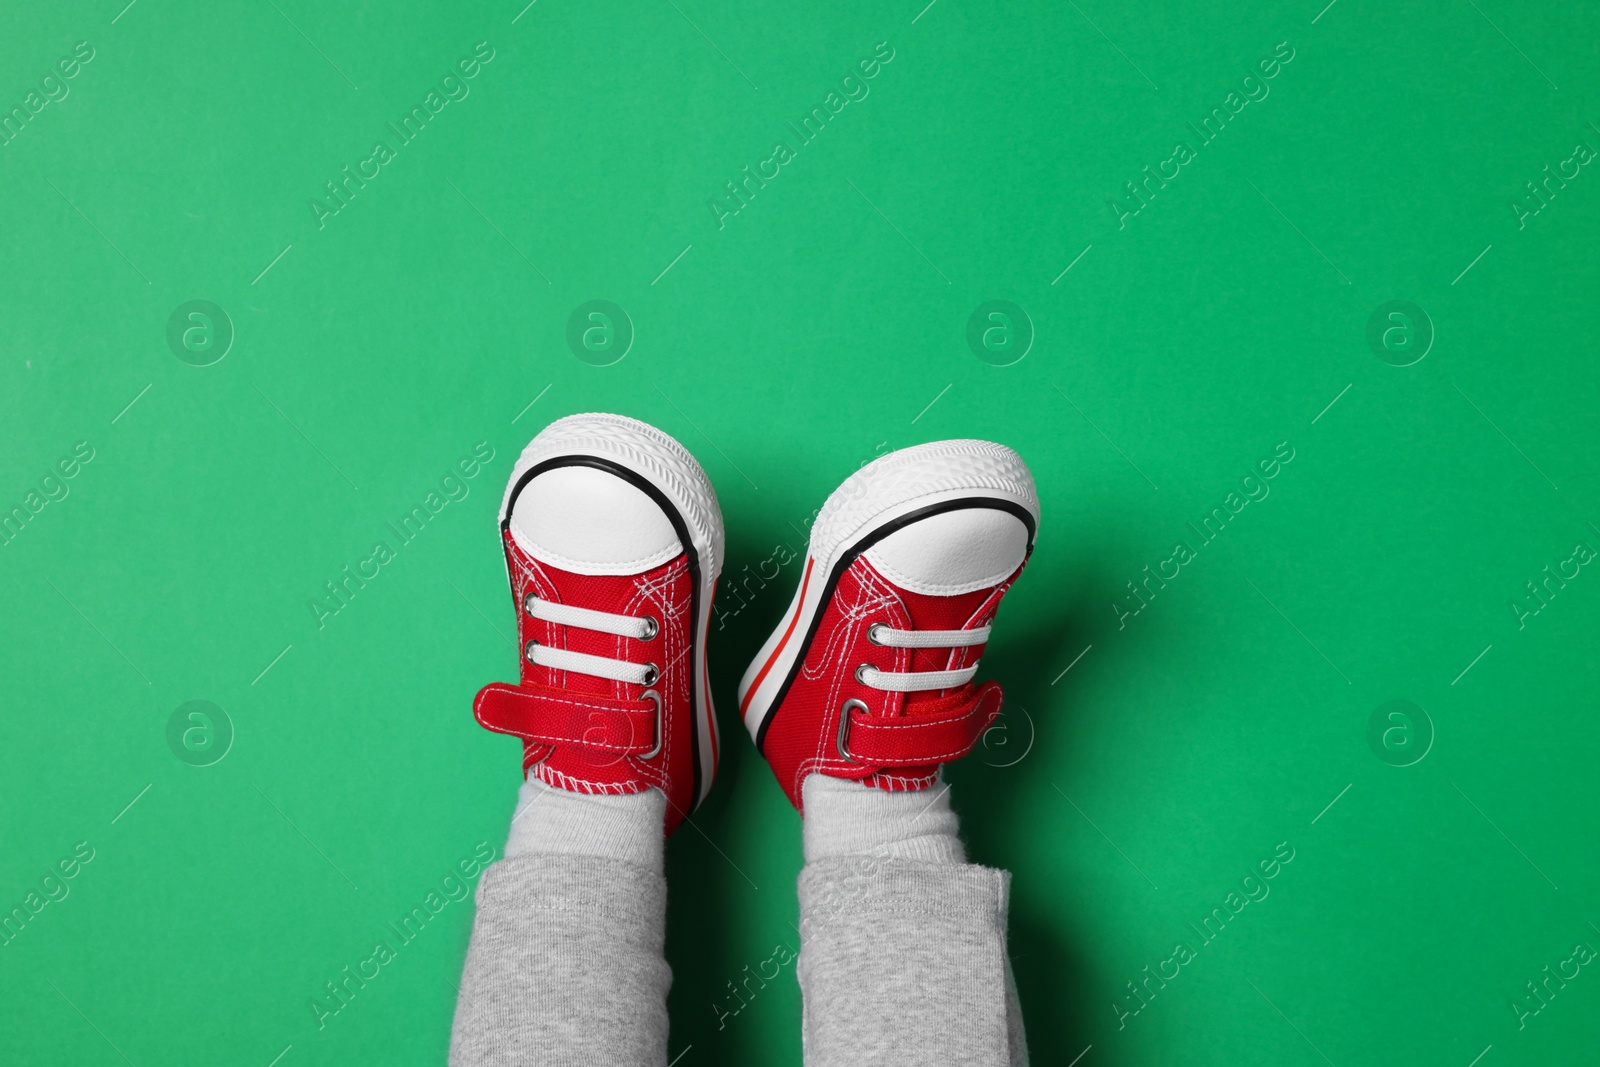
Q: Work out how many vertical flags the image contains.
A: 0